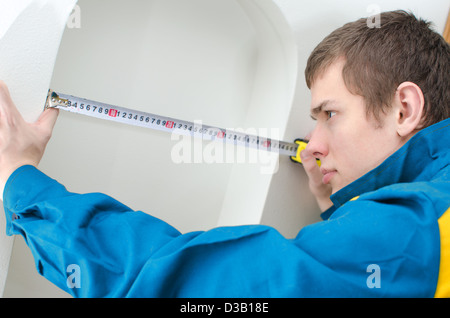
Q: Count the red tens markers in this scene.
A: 4